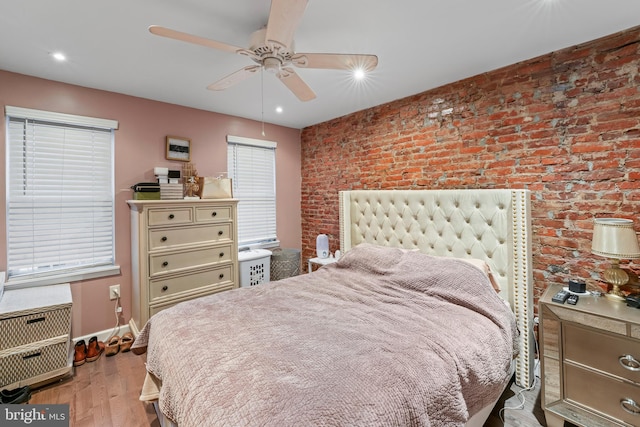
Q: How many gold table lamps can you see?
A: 1